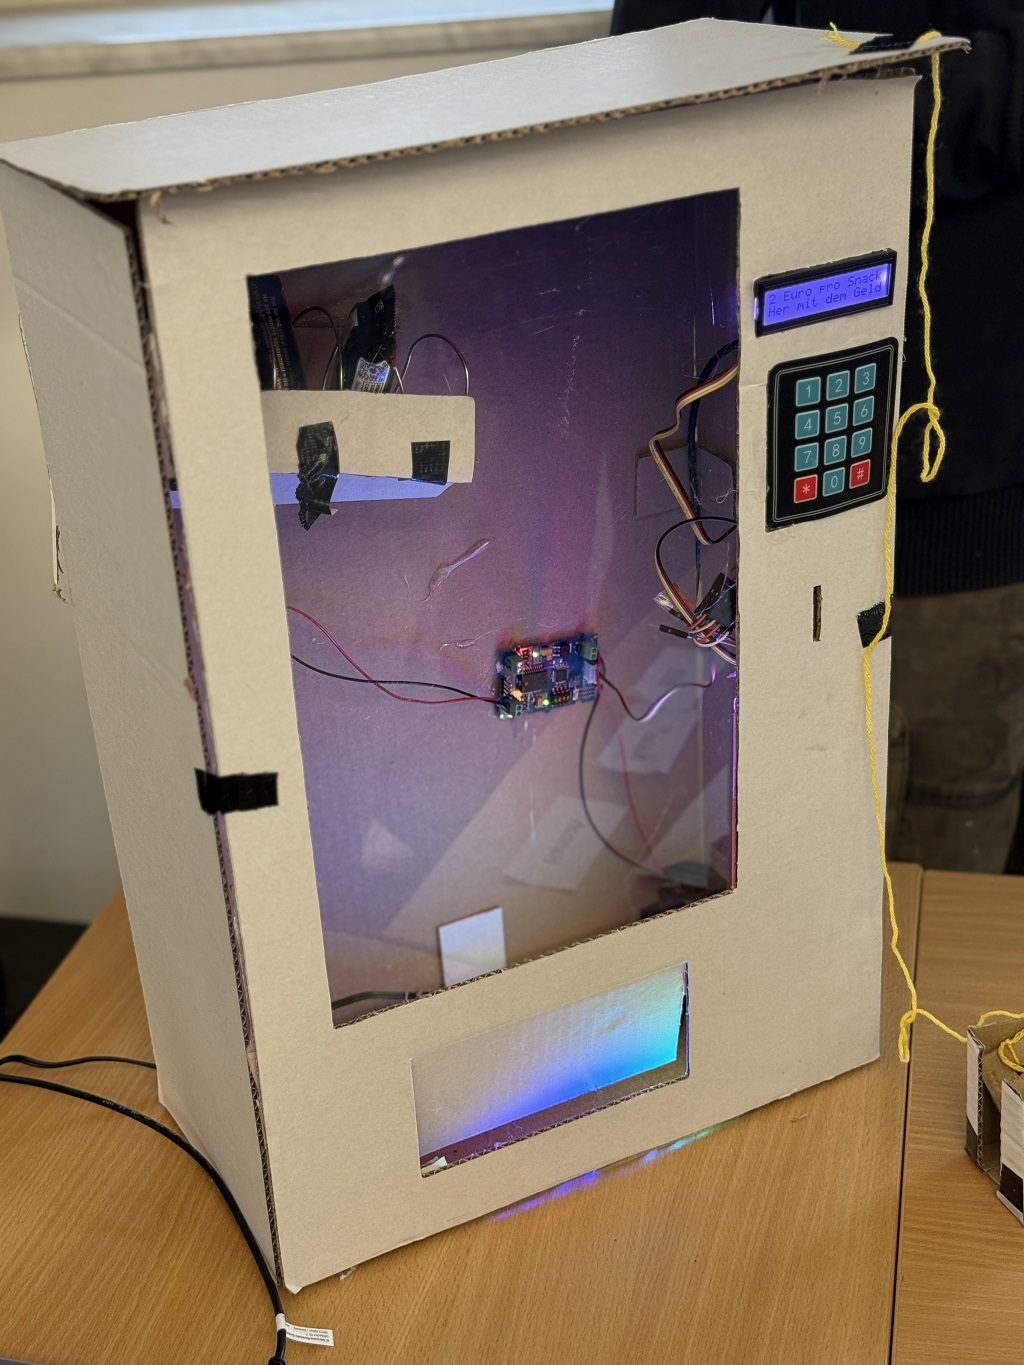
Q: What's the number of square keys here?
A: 12